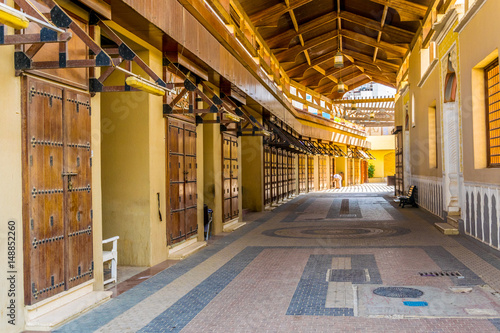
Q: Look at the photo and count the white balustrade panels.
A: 2